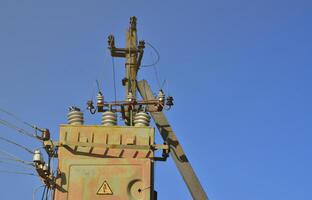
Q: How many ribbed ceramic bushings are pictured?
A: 3